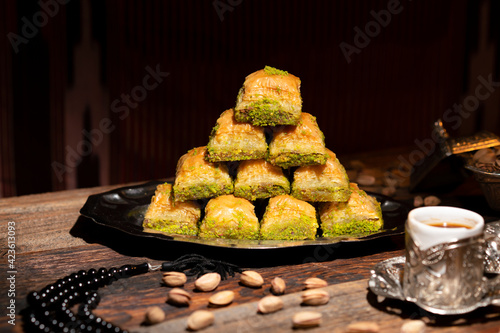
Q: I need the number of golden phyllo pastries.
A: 10